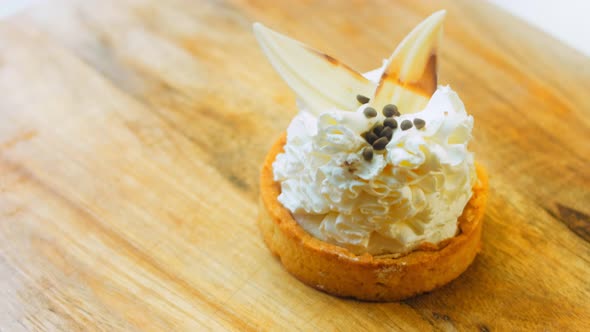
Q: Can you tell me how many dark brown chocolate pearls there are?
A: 11